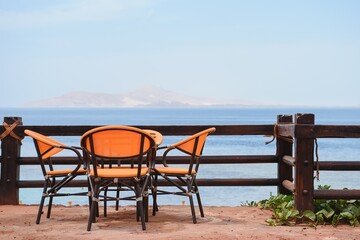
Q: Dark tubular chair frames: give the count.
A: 4